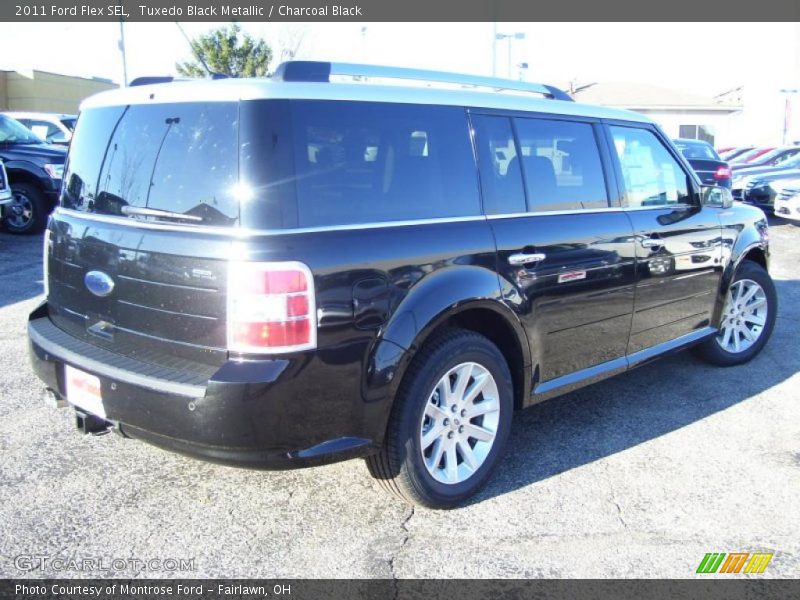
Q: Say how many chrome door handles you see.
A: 2